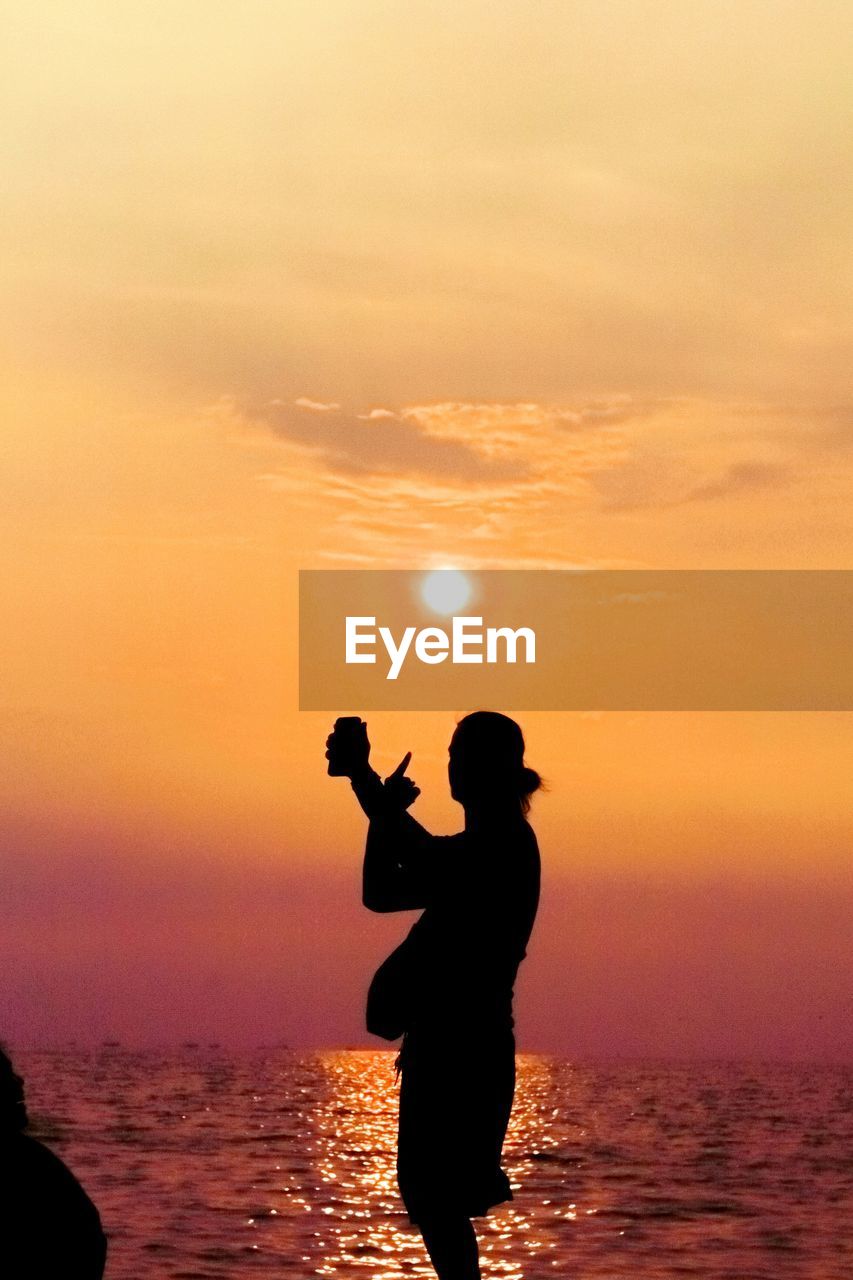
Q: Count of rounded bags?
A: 1